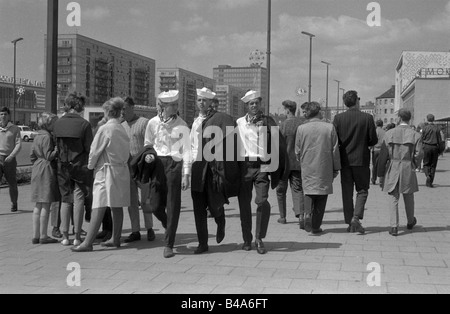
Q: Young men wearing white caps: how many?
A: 3